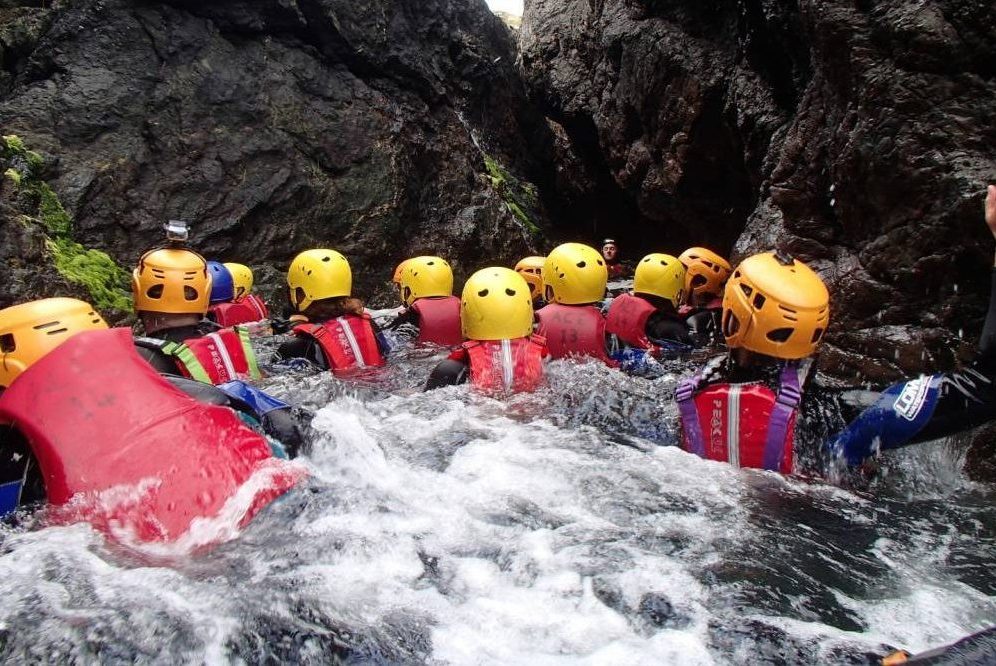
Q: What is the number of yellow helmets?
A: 6